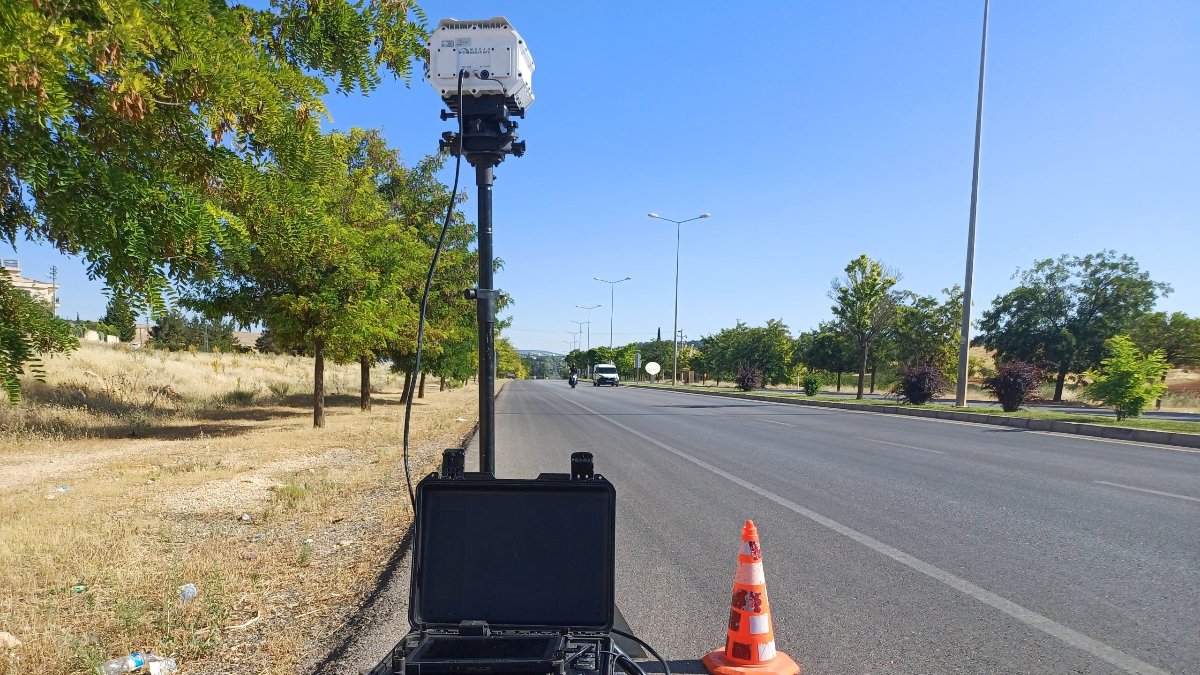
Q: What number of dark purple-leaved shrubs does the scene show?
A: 3